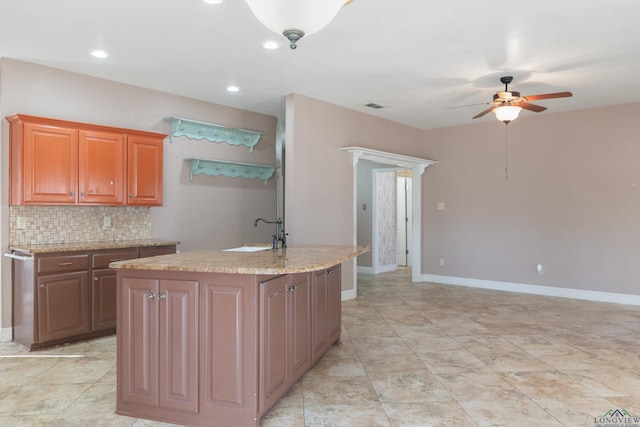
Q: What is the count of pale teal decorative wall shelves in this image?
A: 2